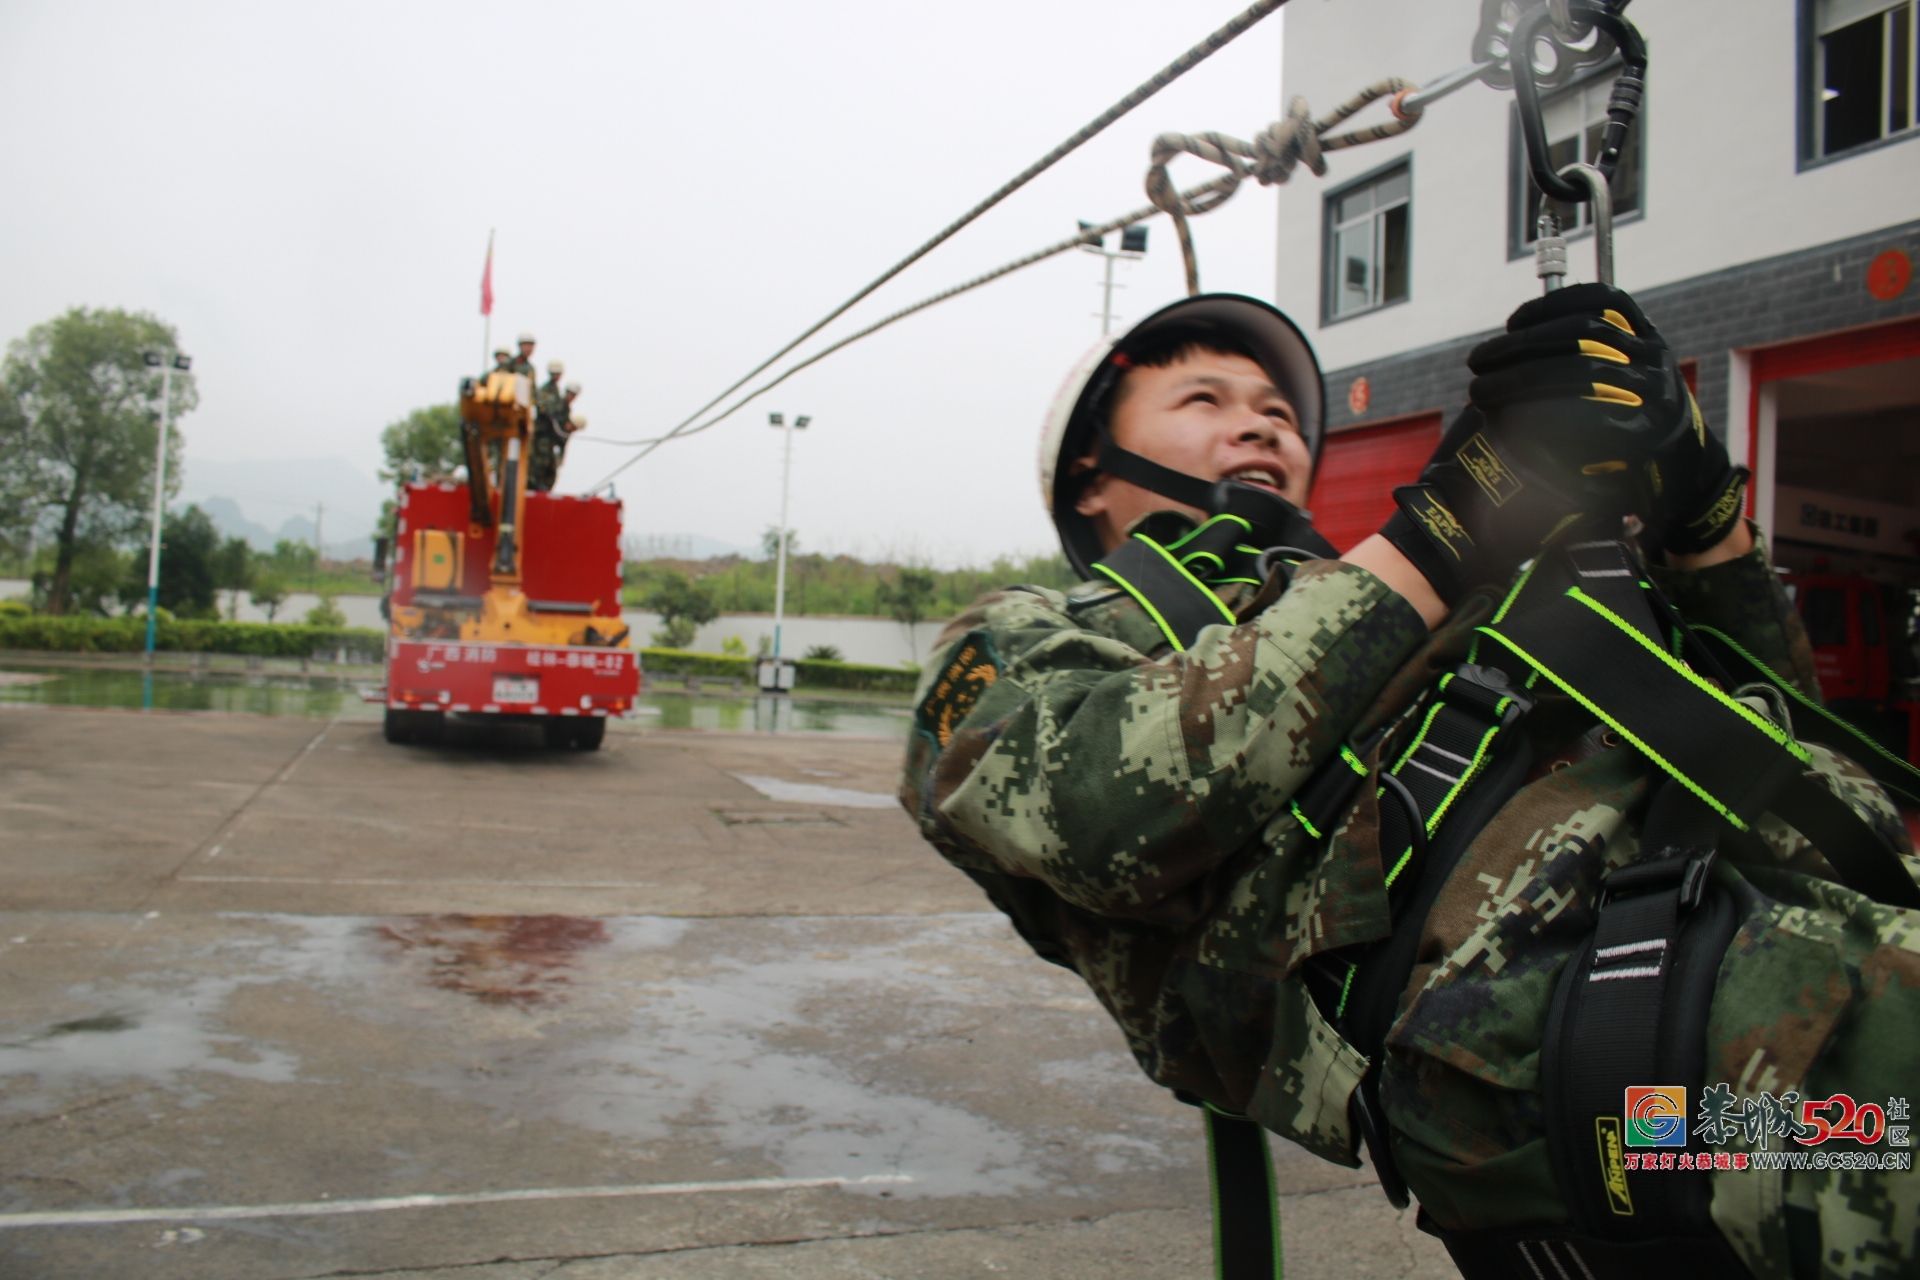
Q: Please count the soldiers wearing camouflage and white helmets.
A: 6